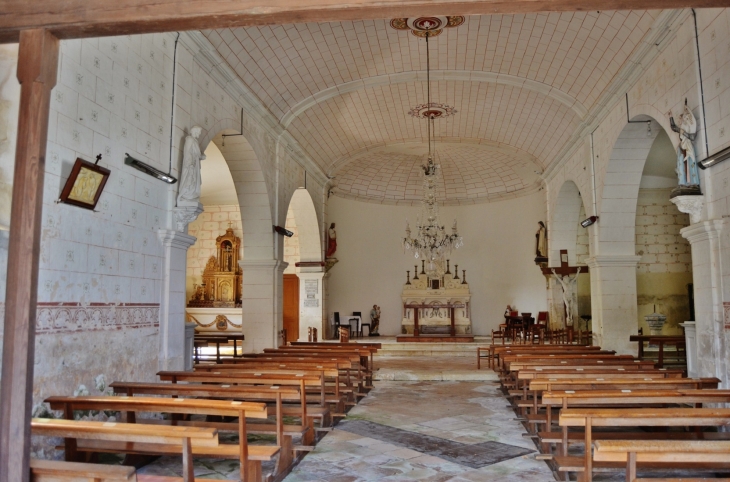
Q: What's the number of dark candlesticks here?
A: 6